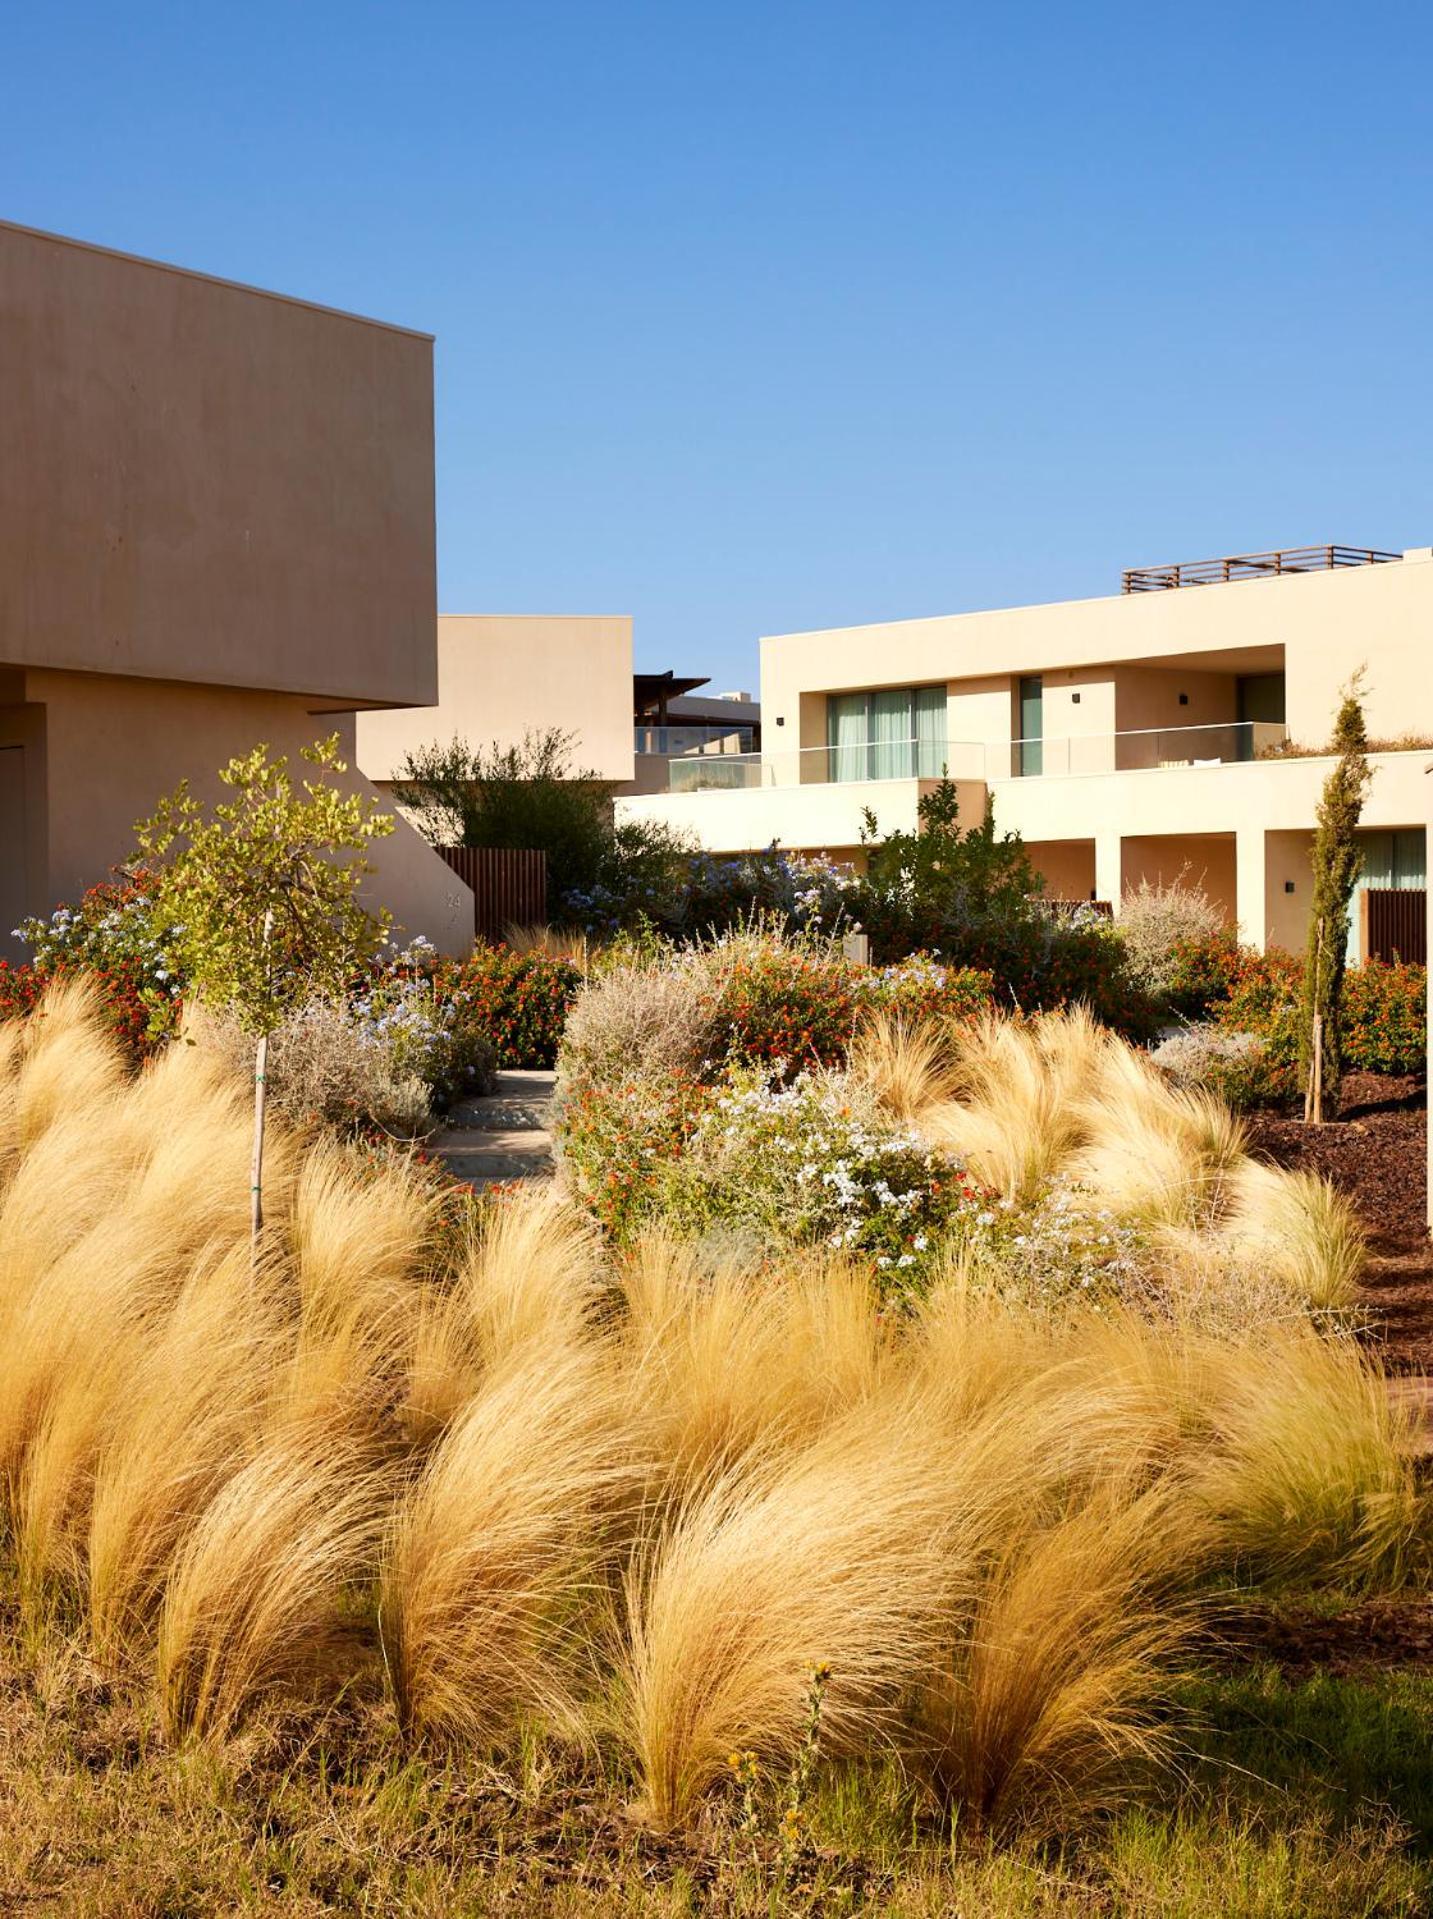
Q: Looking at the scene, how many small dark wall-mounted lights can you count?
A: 4